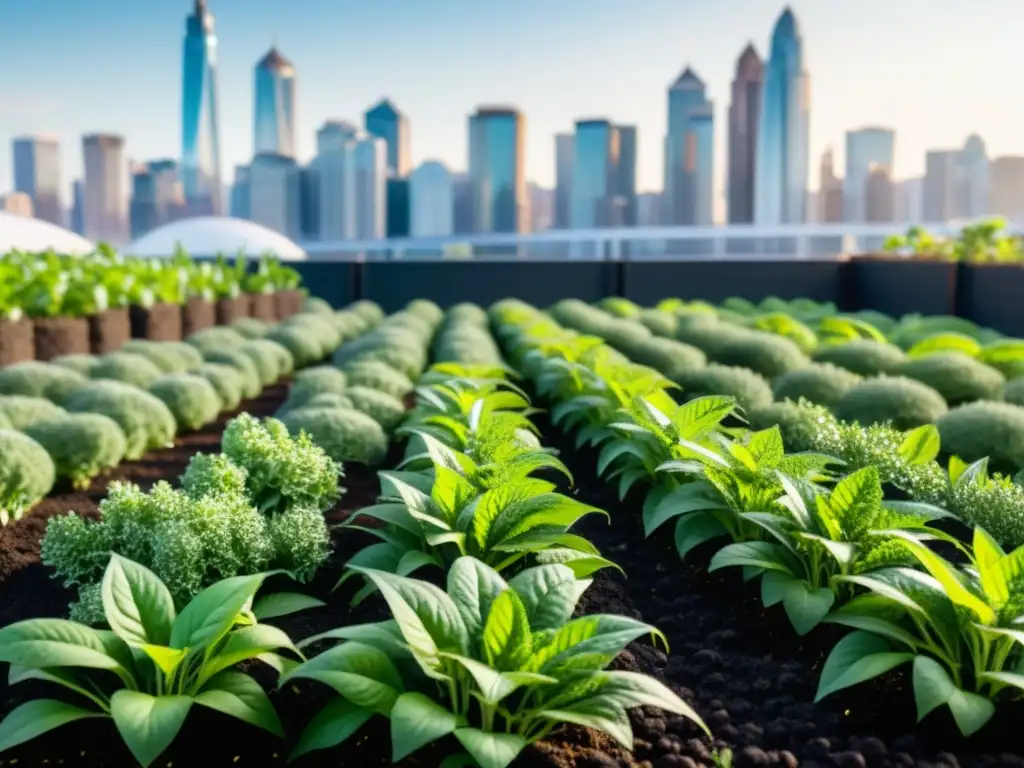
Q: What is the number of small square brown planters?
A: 8